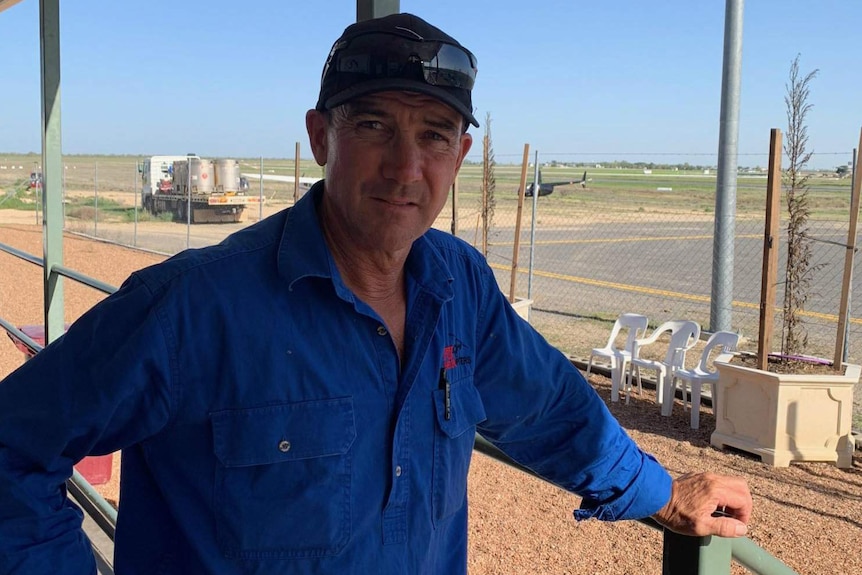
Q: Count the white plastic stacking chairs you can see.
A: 3